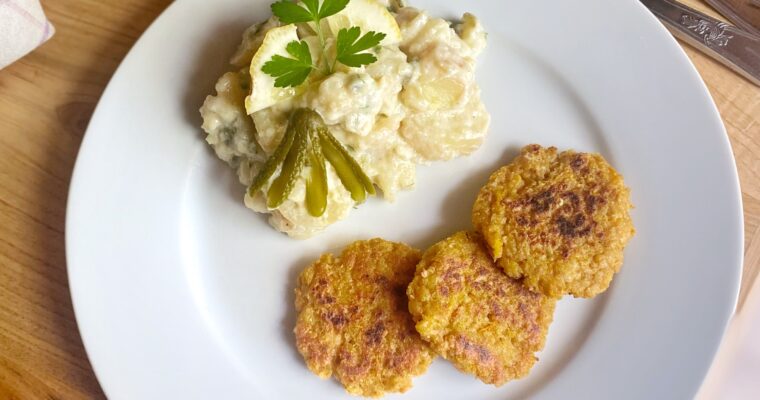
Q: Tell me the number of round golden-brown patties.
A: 3